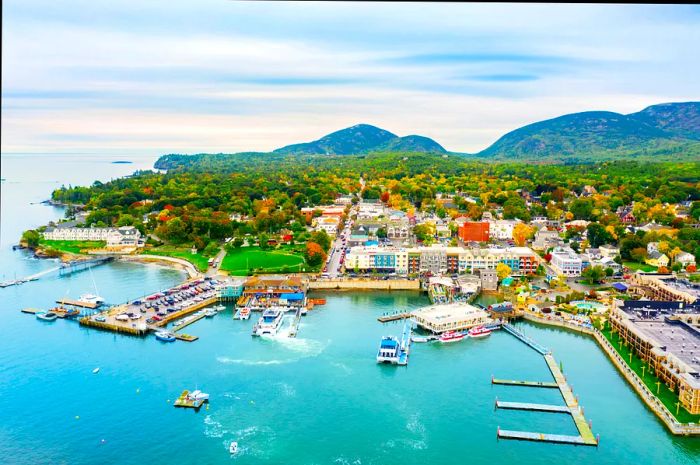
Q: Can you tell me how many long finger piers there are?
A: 3